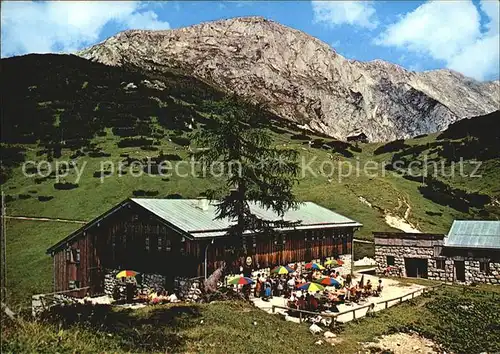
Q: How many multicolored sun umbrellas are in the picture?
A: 7